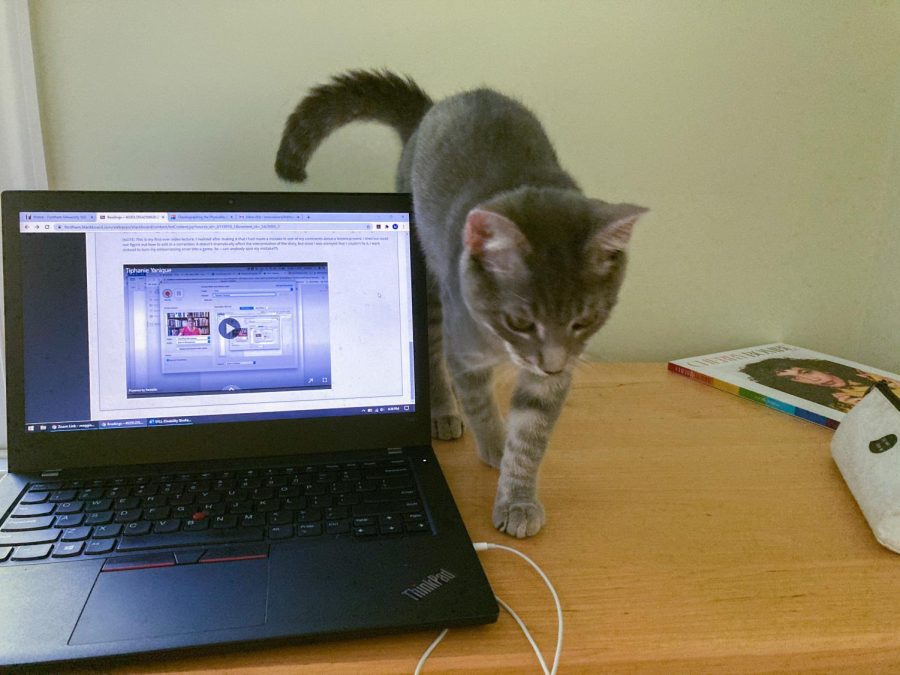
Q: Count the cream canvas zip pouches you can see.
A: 1